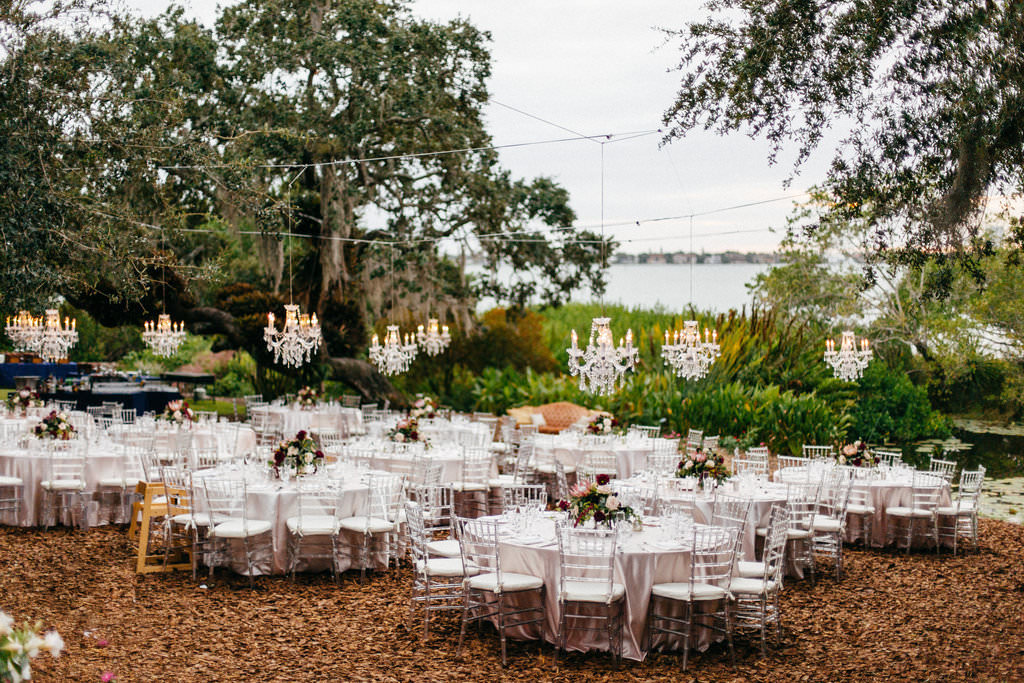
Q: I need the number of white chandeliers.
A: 9